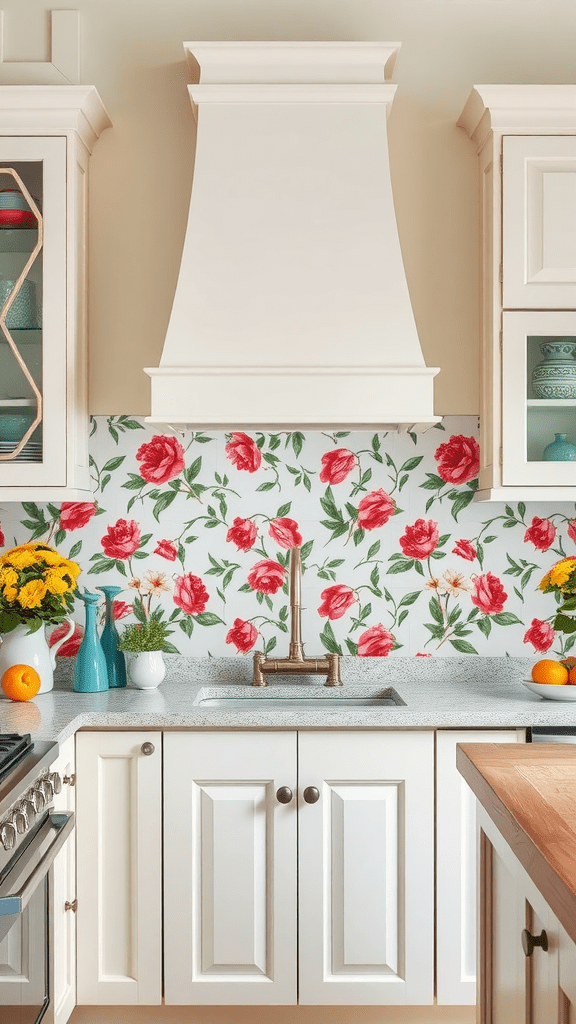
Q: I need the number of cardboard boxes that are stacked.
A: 0